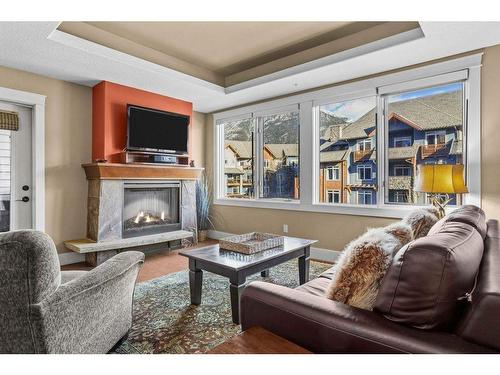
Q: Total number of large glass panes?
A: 4